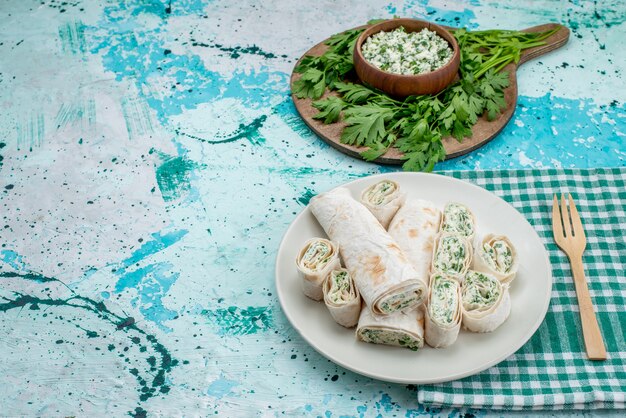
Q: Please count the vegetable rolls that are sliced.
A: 8